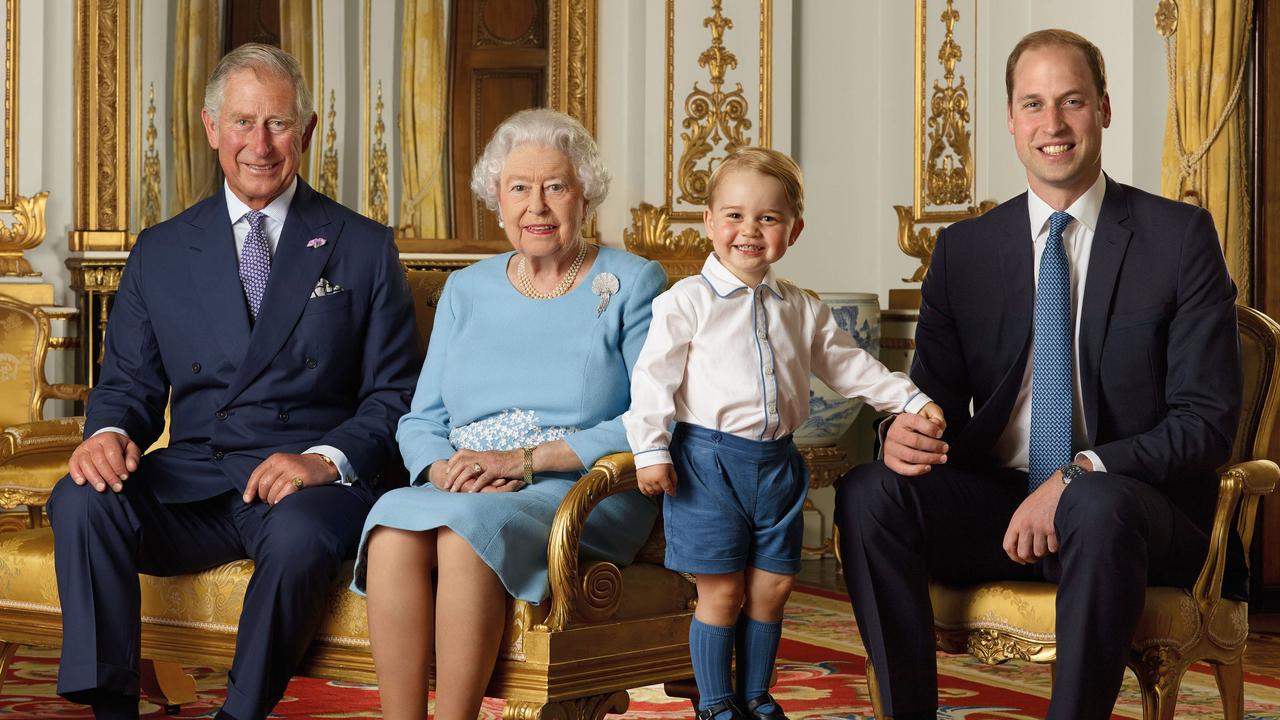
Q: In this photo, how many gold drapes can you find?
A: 4